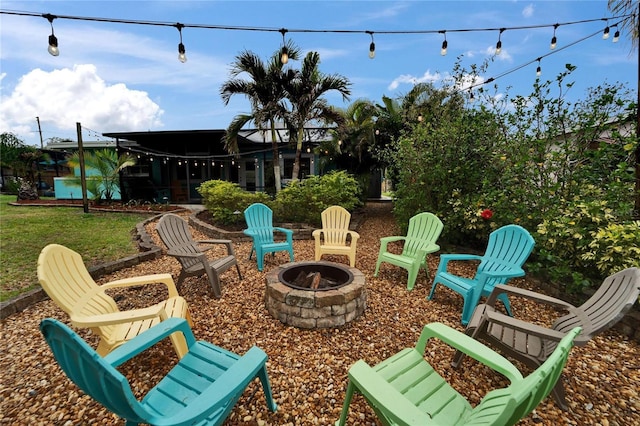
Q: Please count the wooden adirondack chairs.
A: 9